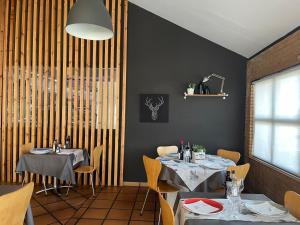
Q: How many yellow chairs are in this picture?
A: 9